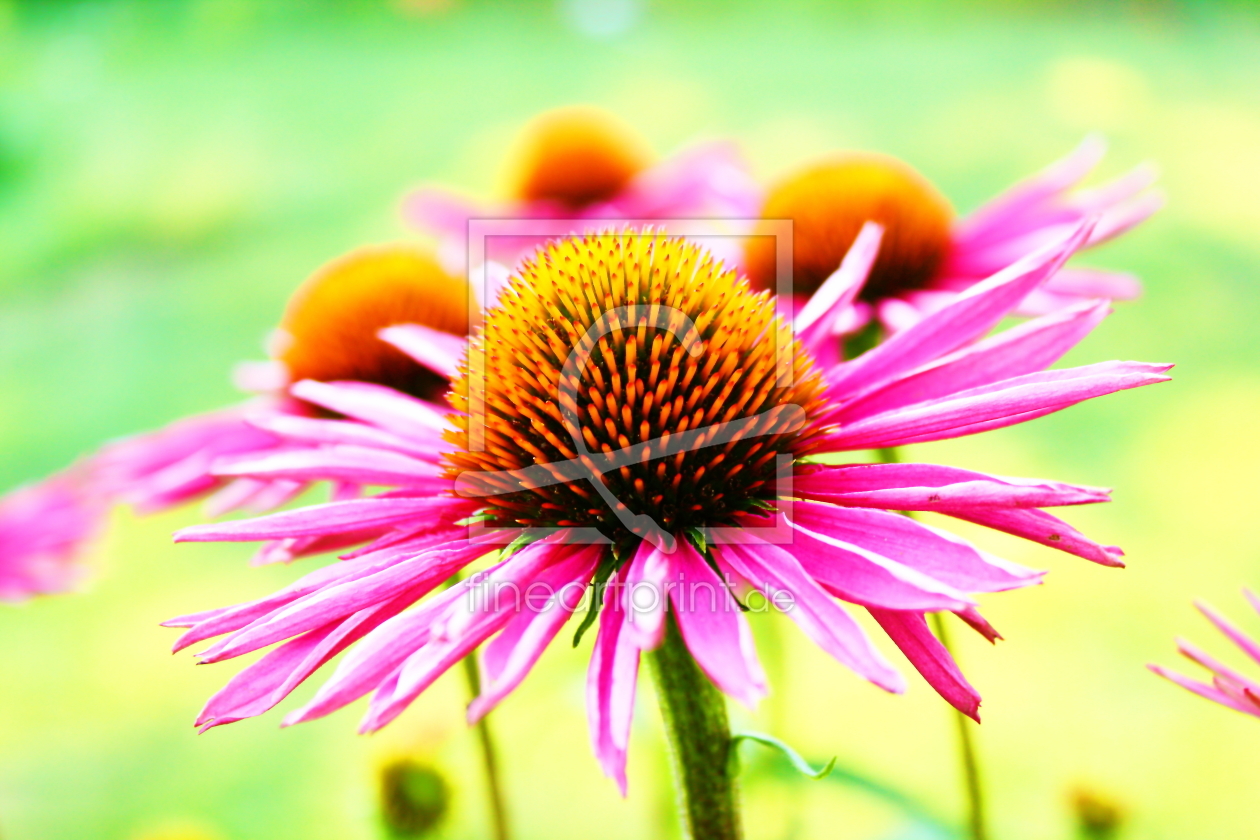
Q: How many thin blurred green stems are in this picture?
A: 2